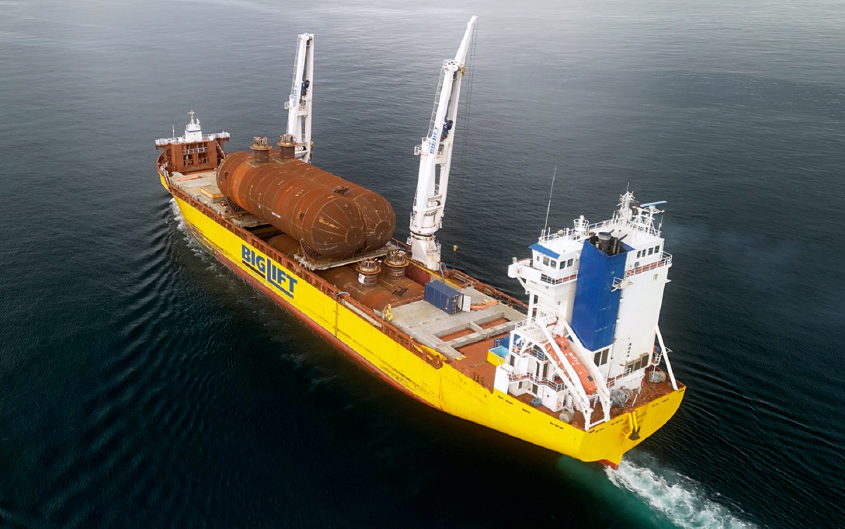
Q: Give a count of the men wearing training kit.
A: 0